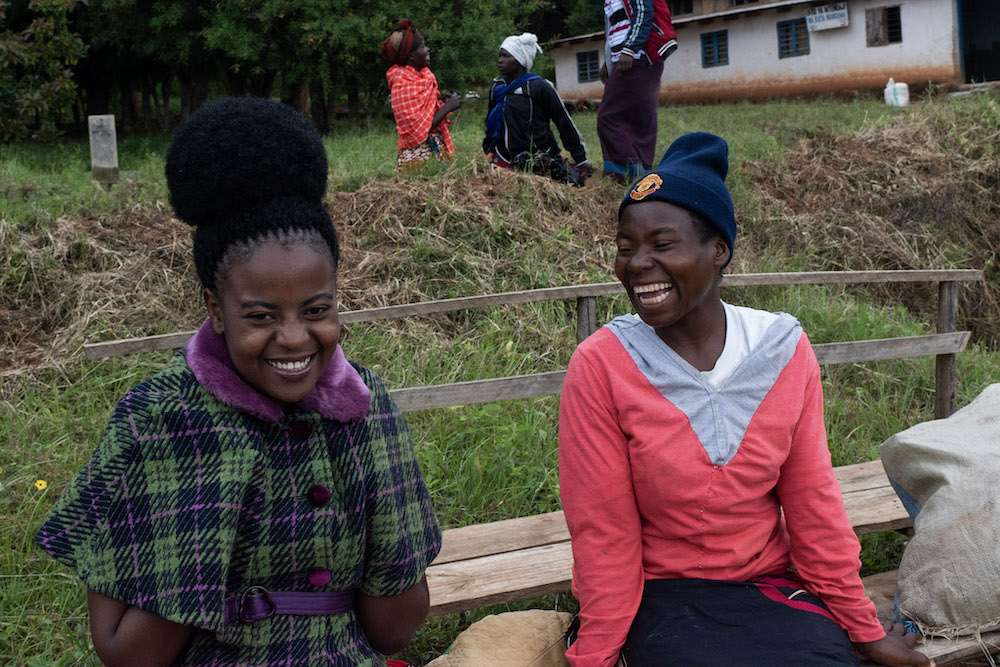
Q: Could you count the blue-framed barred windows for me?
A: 3